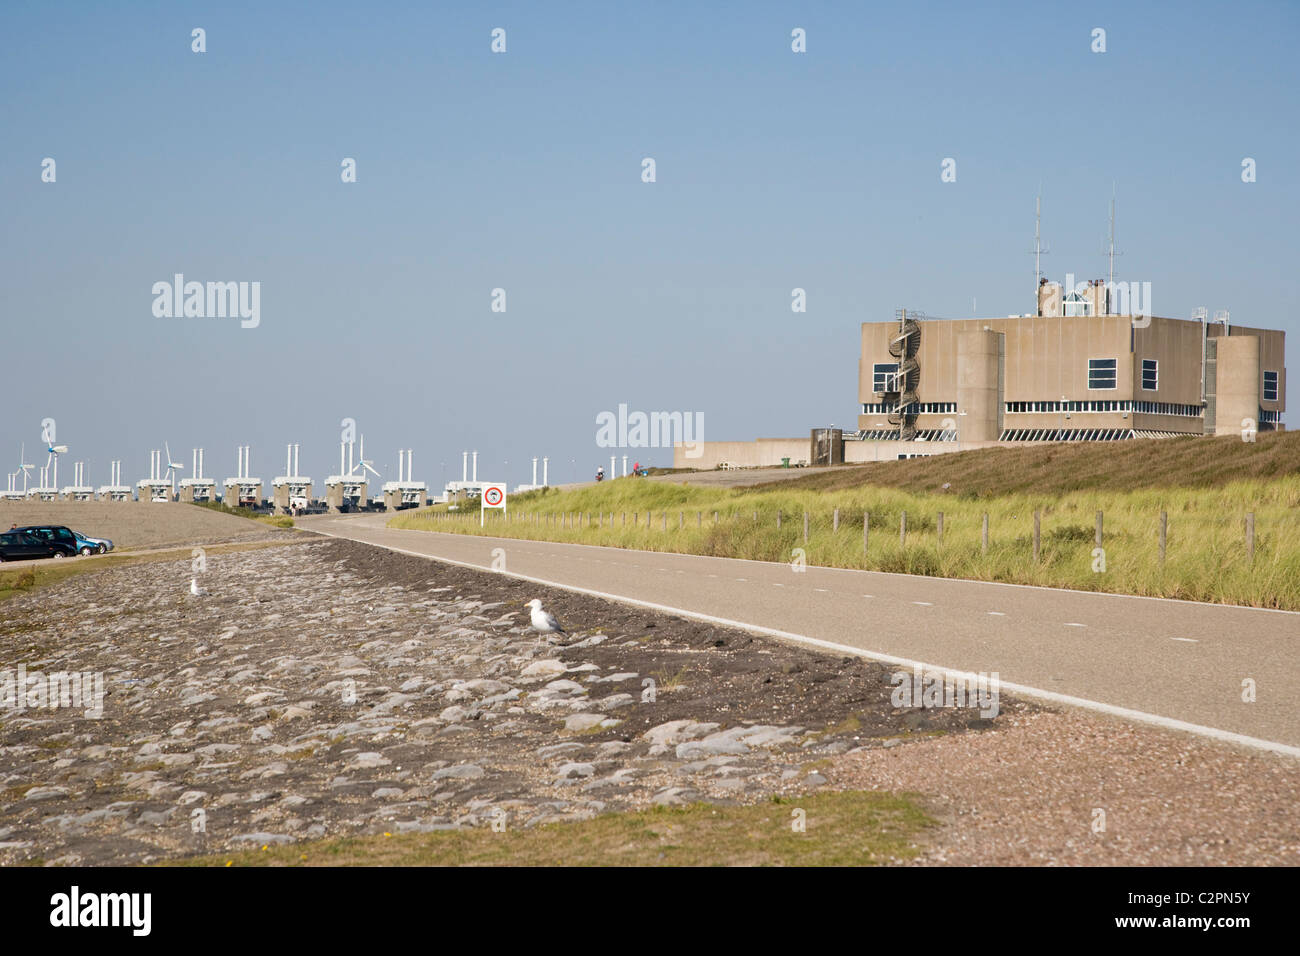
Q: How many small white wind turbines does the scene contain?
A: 4